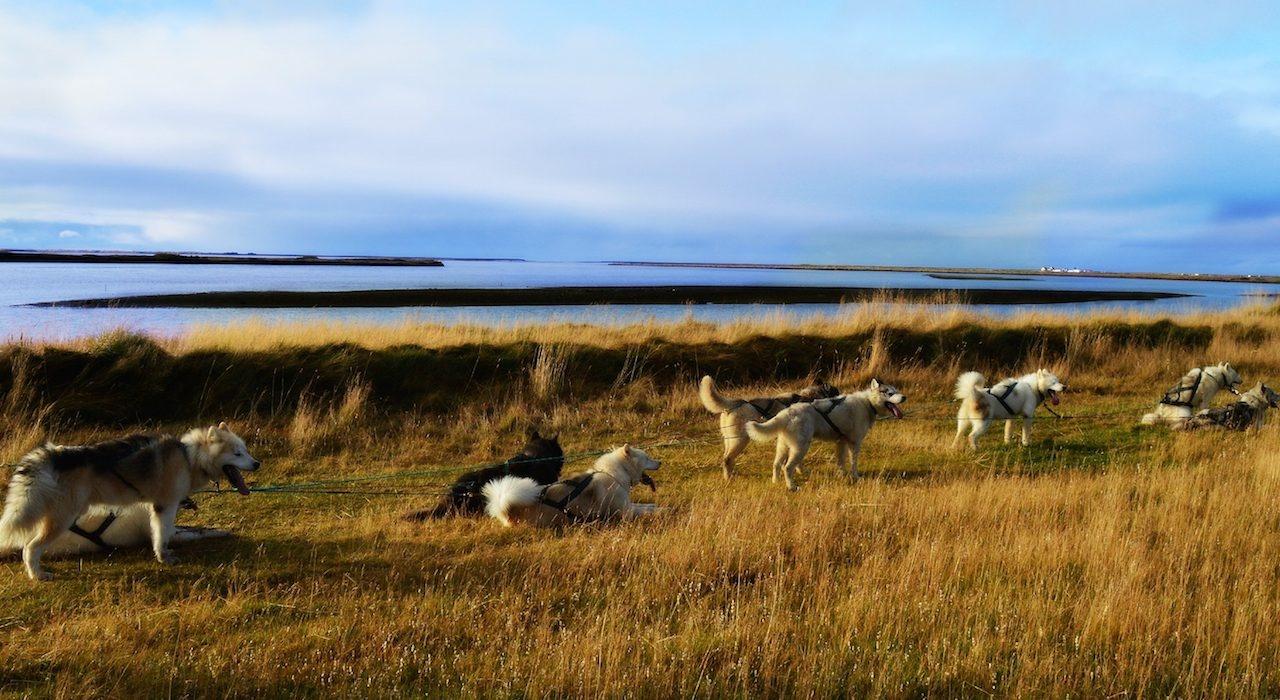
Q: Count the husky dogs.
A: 9